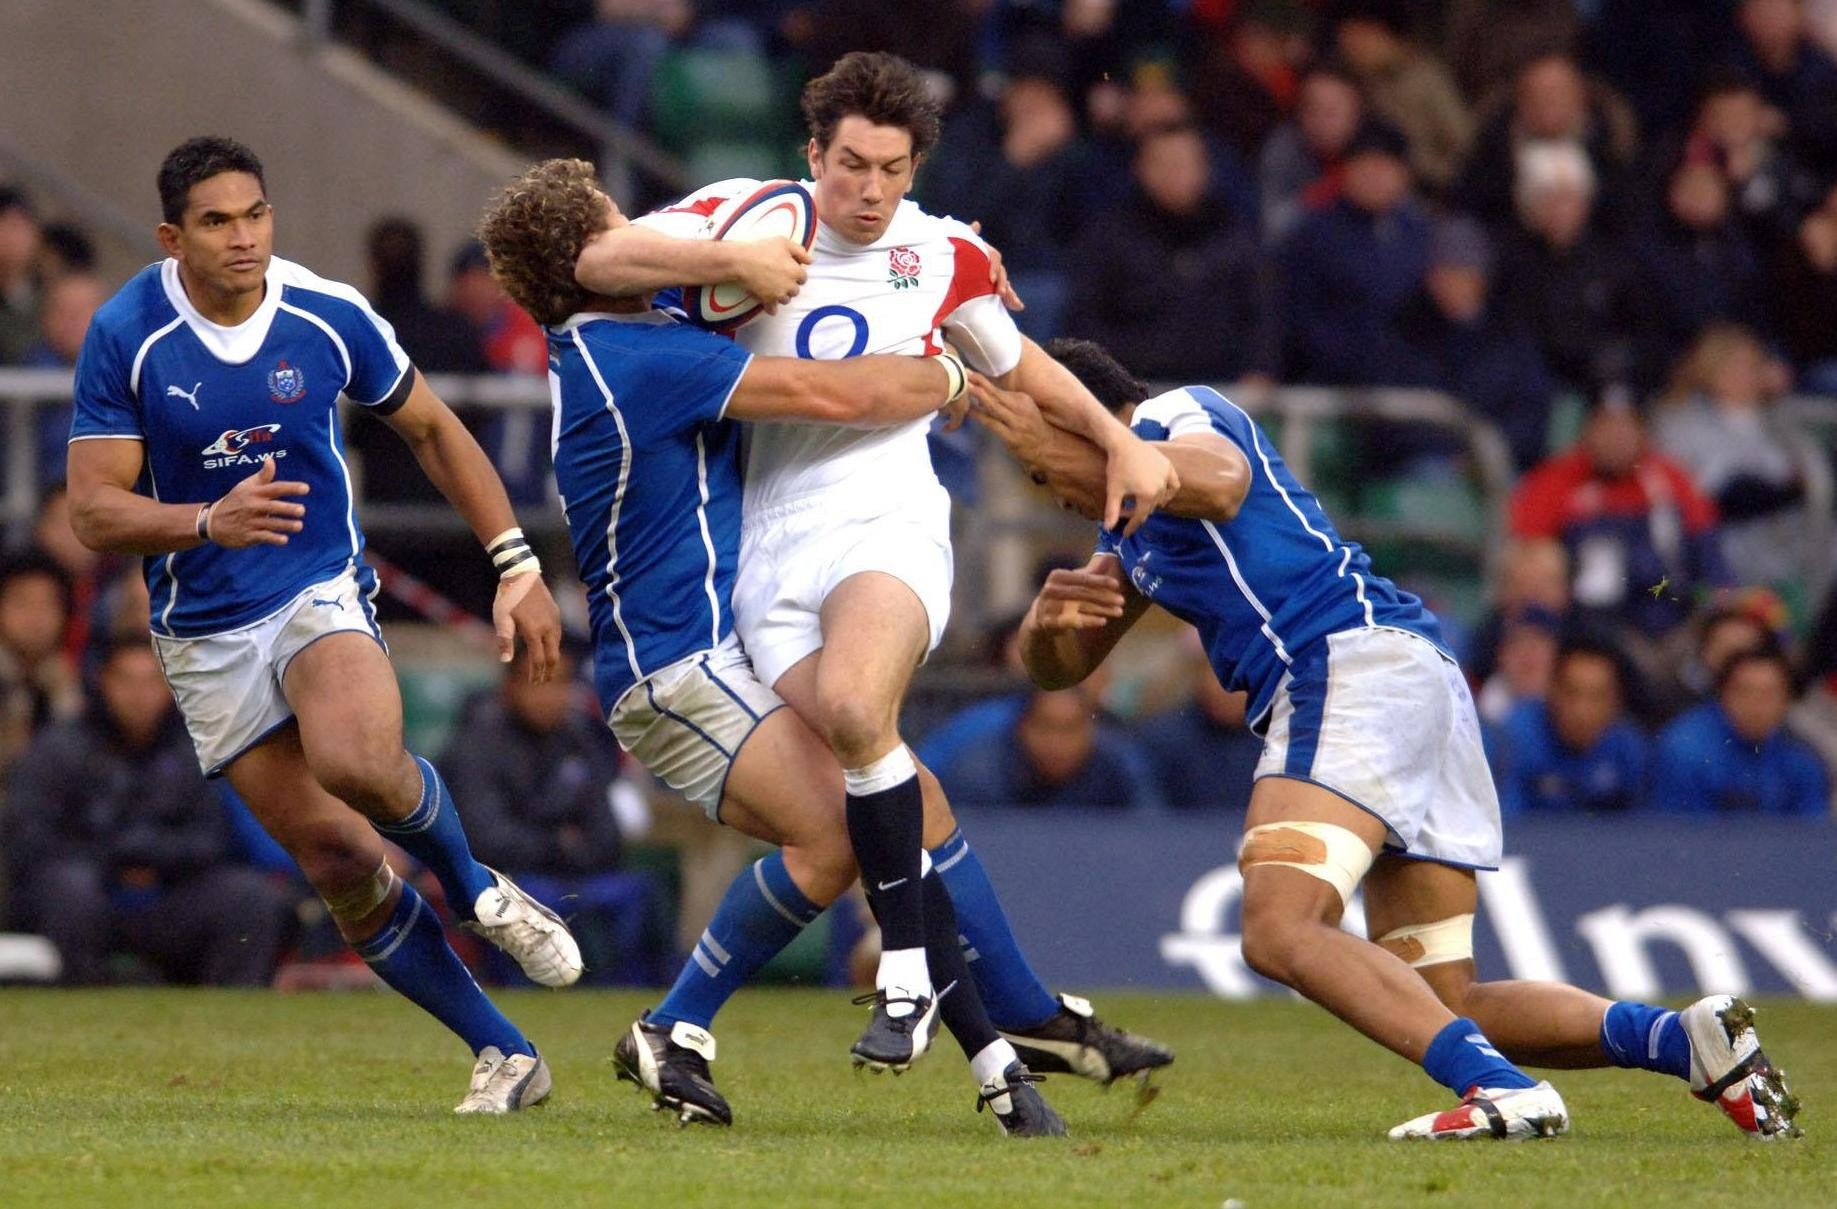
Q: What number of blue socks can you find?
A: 6